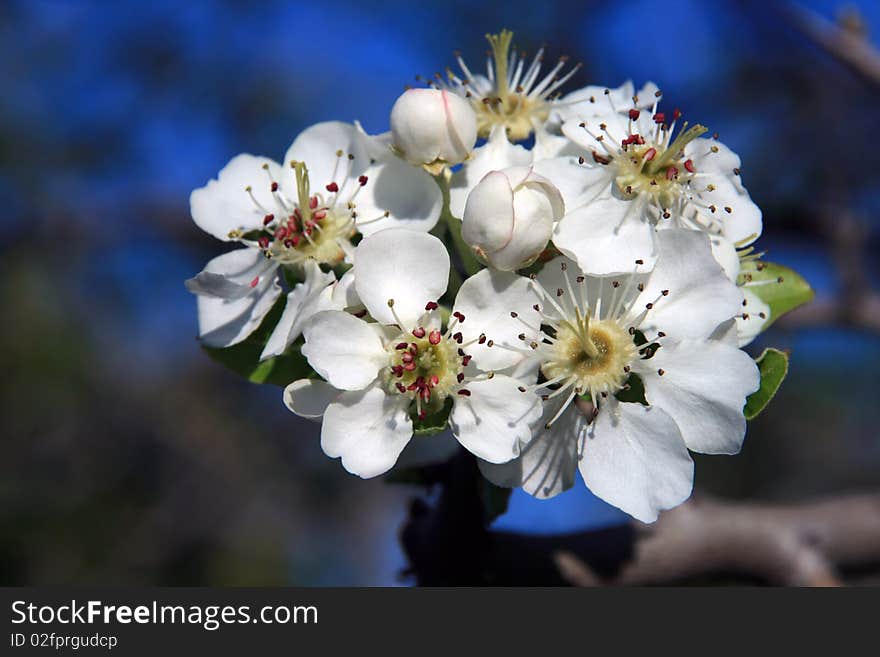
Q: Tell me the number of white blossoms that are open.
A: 5